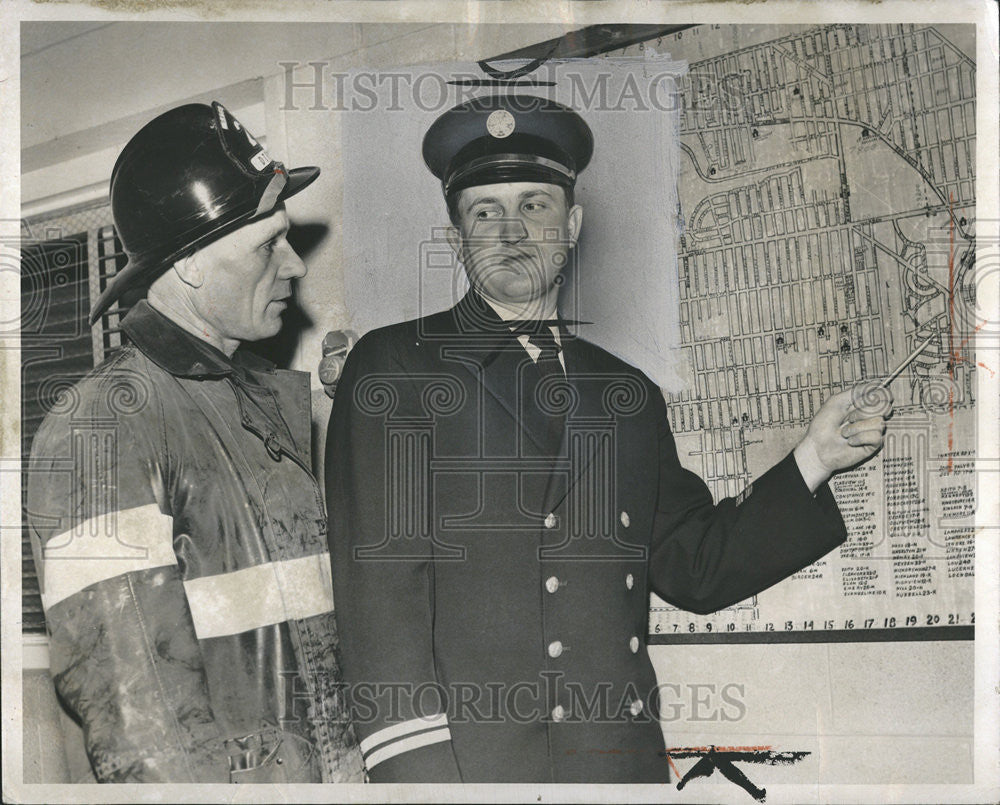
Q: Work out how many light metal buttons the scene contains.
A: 8